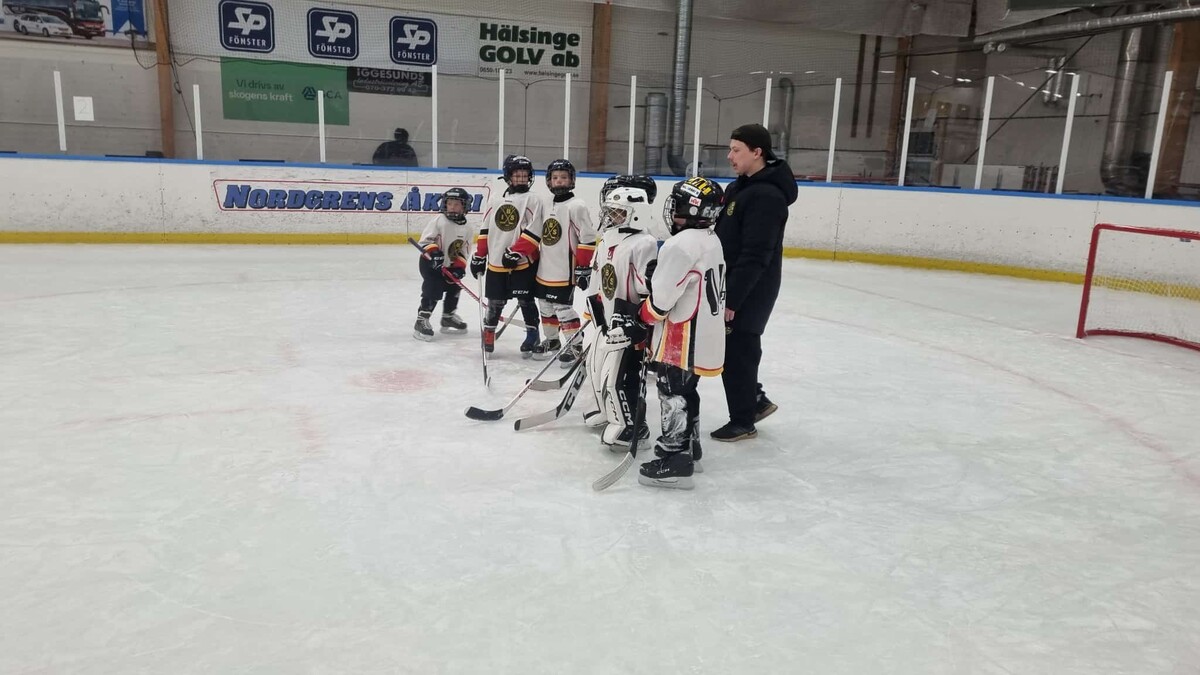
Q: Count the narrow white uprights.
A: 14